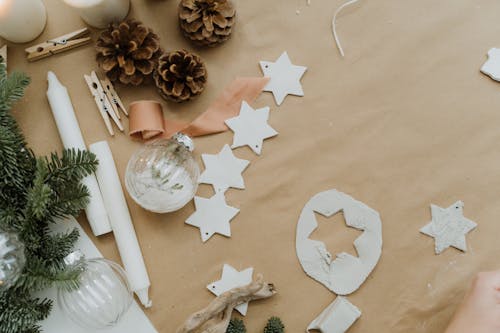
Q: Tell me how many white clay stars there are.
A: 6